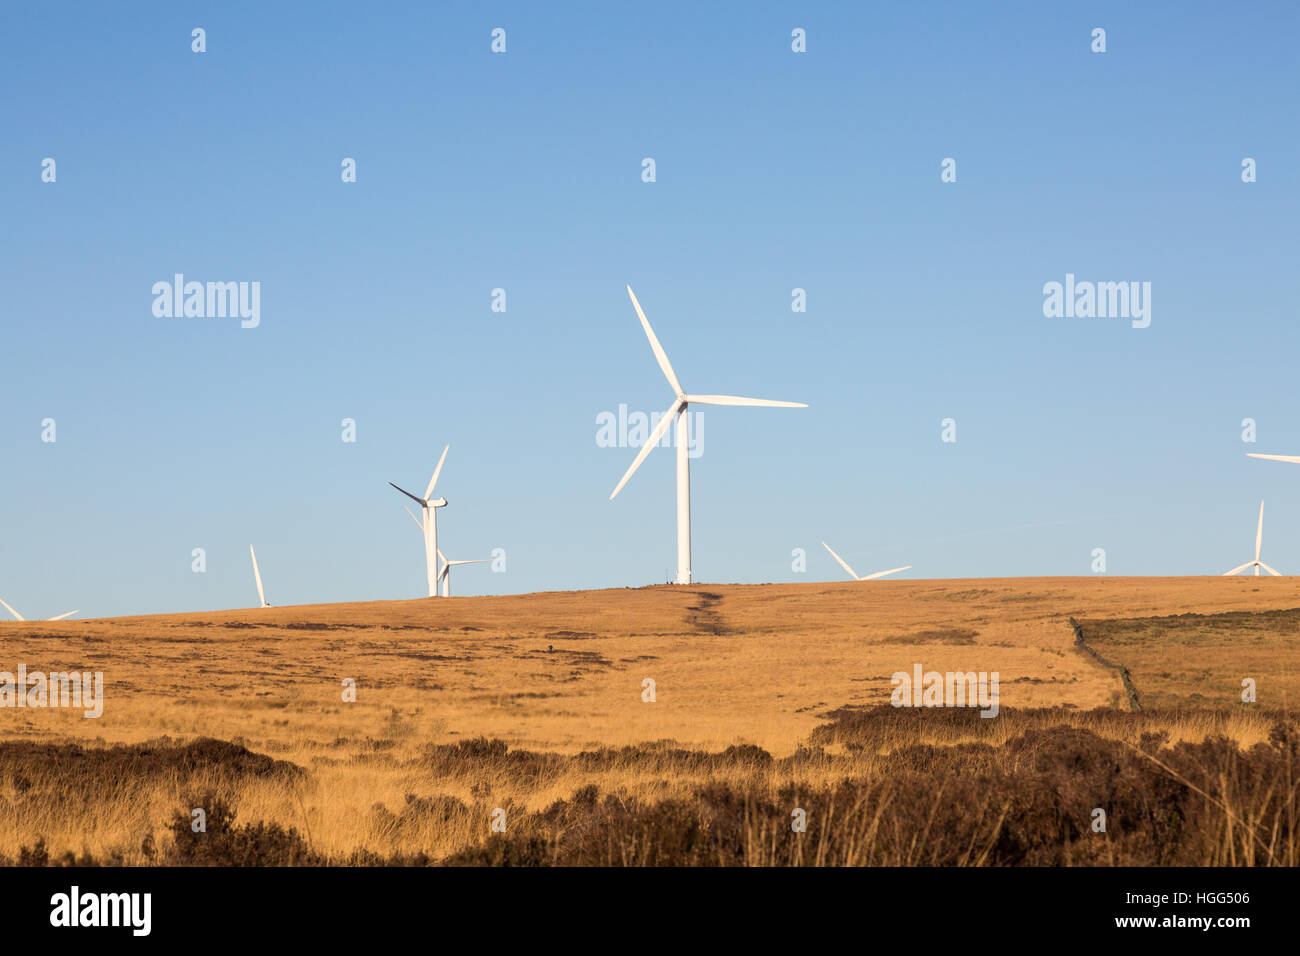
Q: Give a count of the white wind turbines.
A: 8